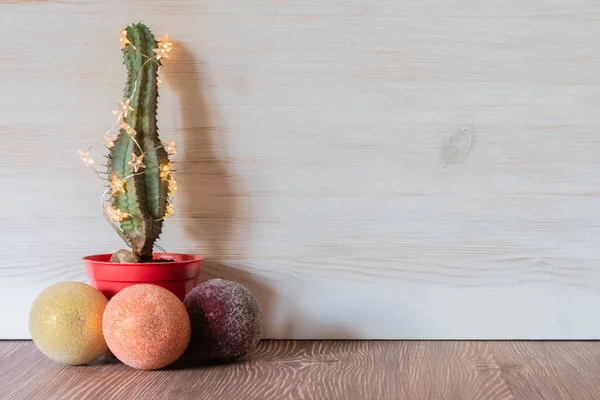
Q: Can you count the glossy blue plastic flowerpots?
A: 0